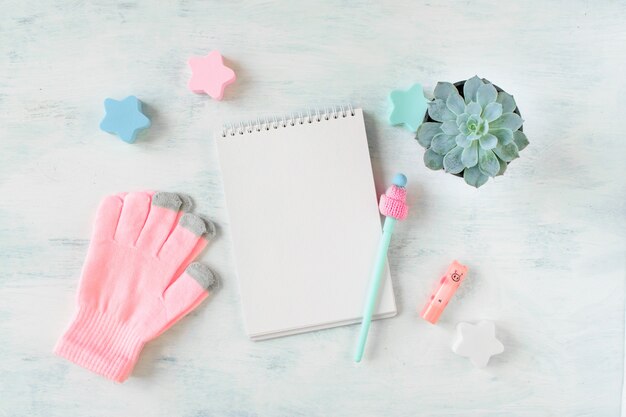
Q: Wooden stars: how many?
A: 4